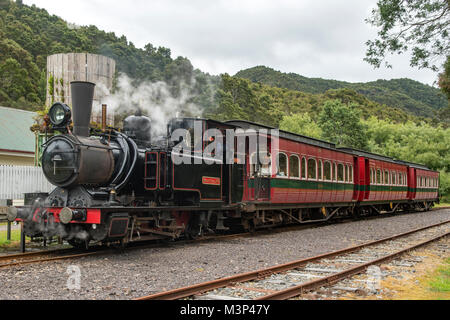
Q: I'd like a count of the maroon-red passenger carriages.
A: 3